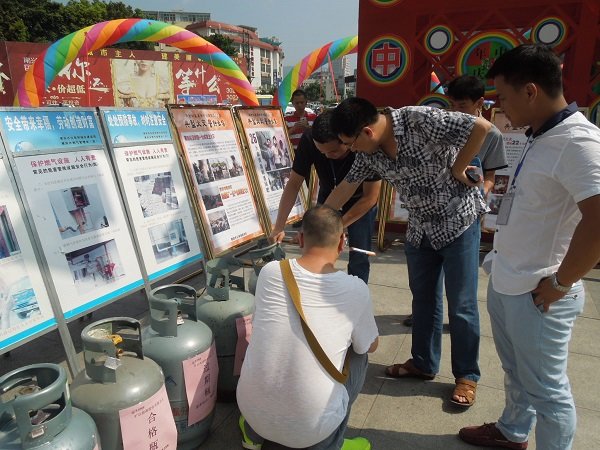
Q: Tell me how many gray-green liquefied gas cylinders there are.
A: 5